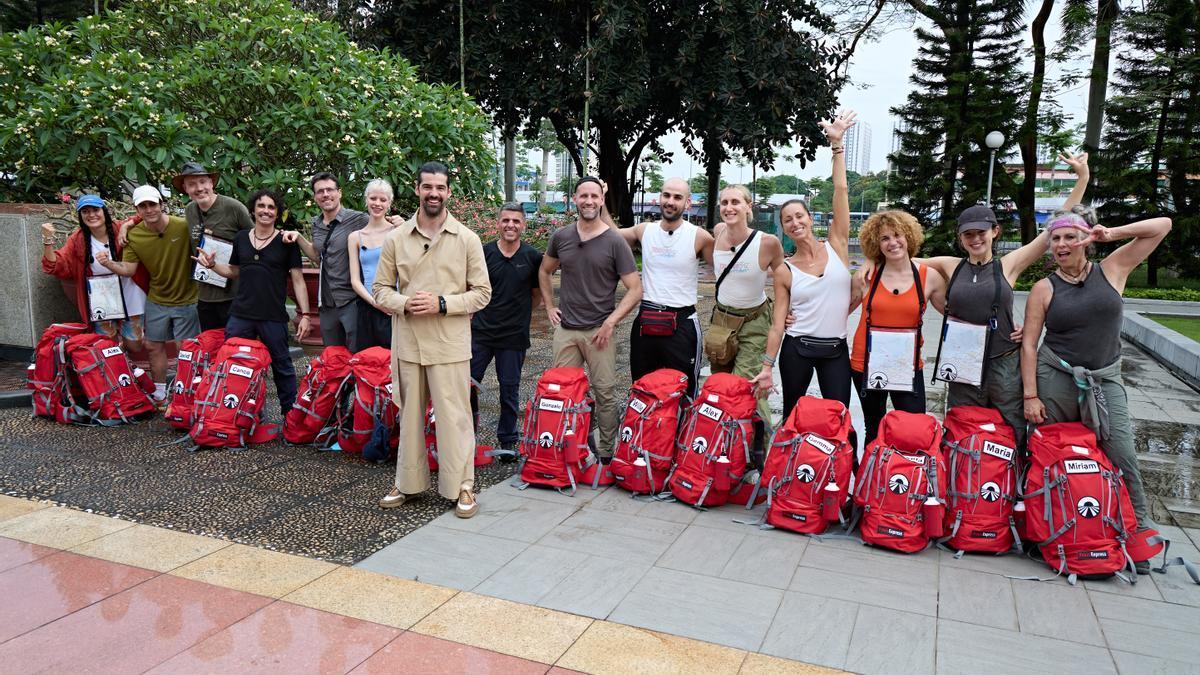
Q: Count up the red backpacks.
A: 14